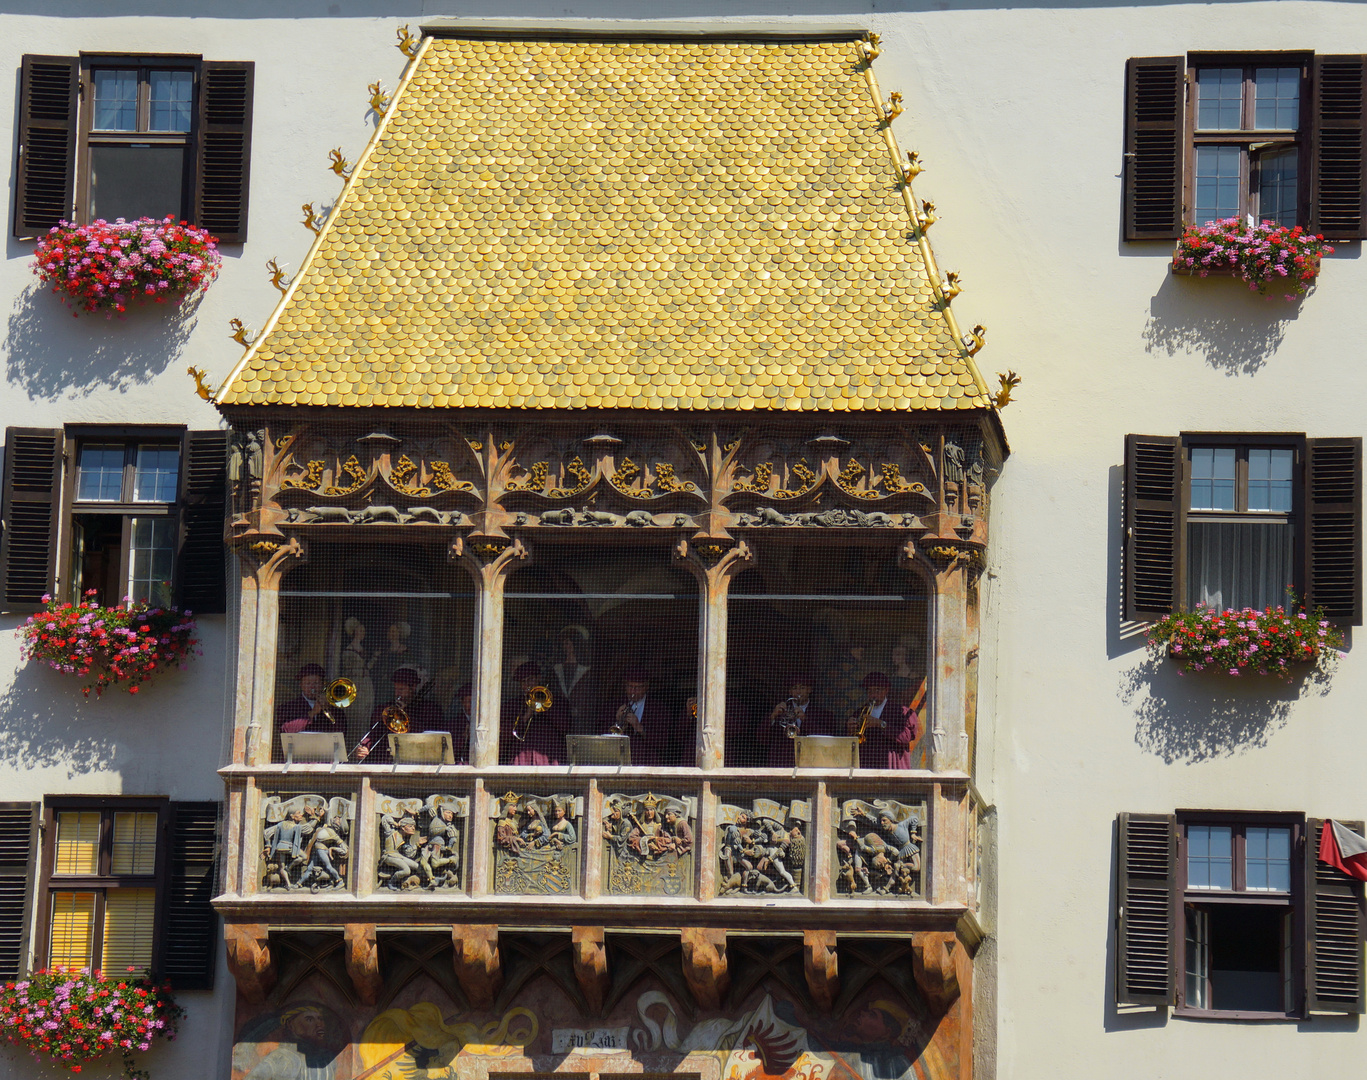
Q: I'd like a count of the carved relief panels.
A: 6